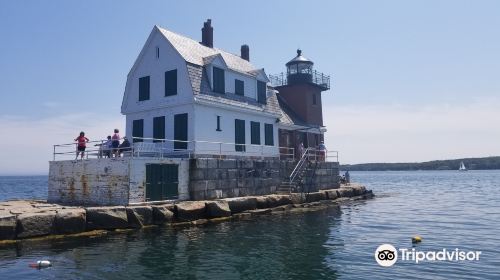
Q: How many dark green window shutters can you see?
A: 11